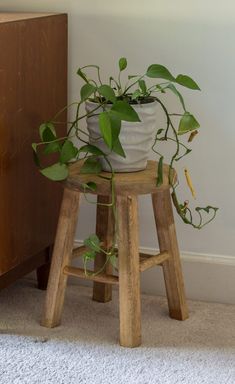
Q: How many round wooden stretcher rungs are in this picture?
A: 4